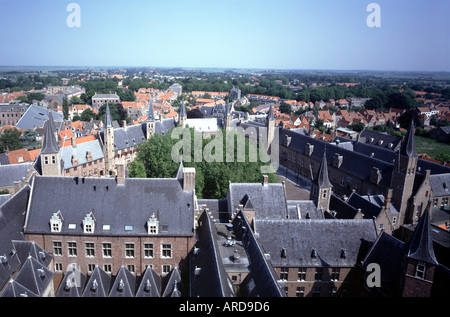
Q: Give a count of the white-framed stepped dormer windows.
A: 3